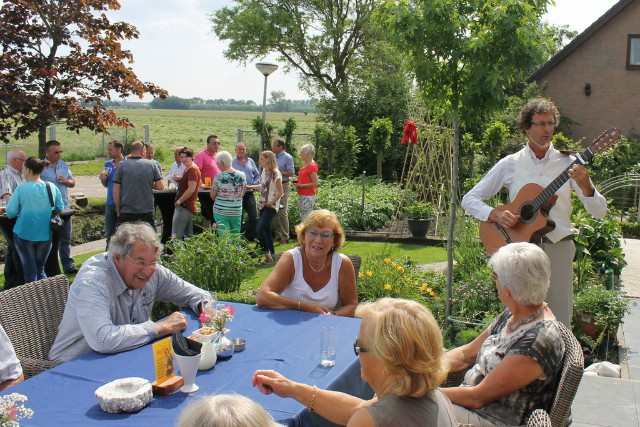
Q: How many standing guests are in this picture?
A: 14